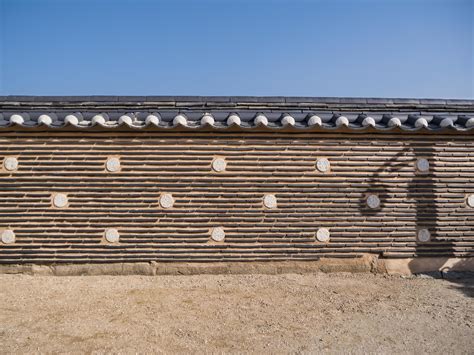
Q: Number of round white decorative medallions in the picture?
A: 15